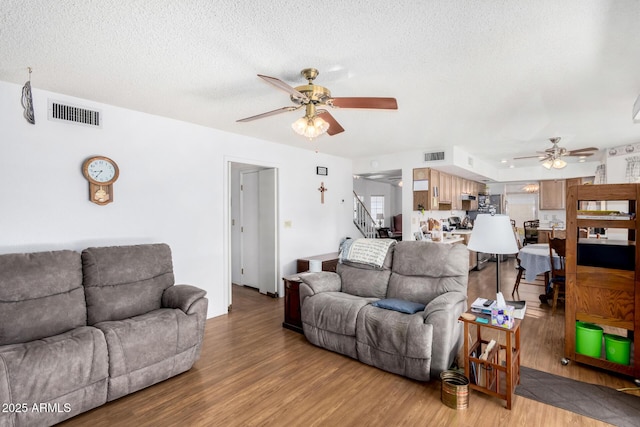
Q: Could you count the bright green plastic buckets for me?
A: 2